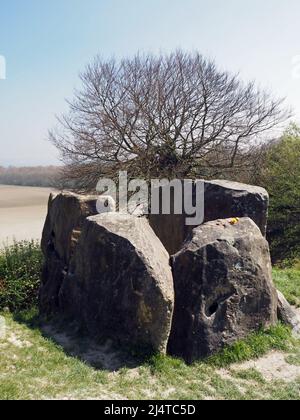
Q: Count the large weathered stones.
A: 4